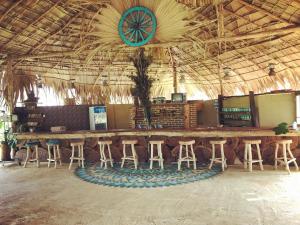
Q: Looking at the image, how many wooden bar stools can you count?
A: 10